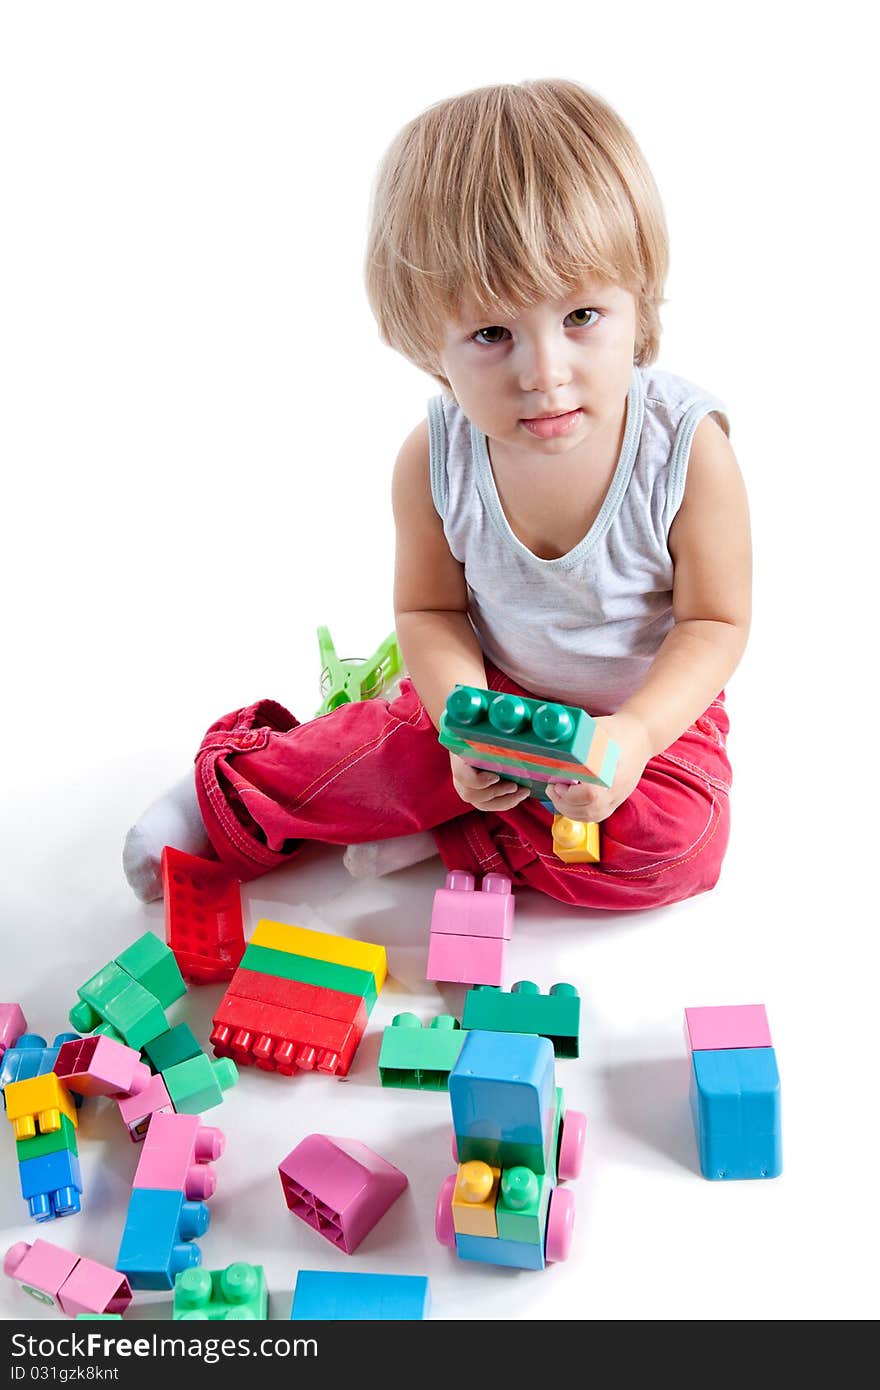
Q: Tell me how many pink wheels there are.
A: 4